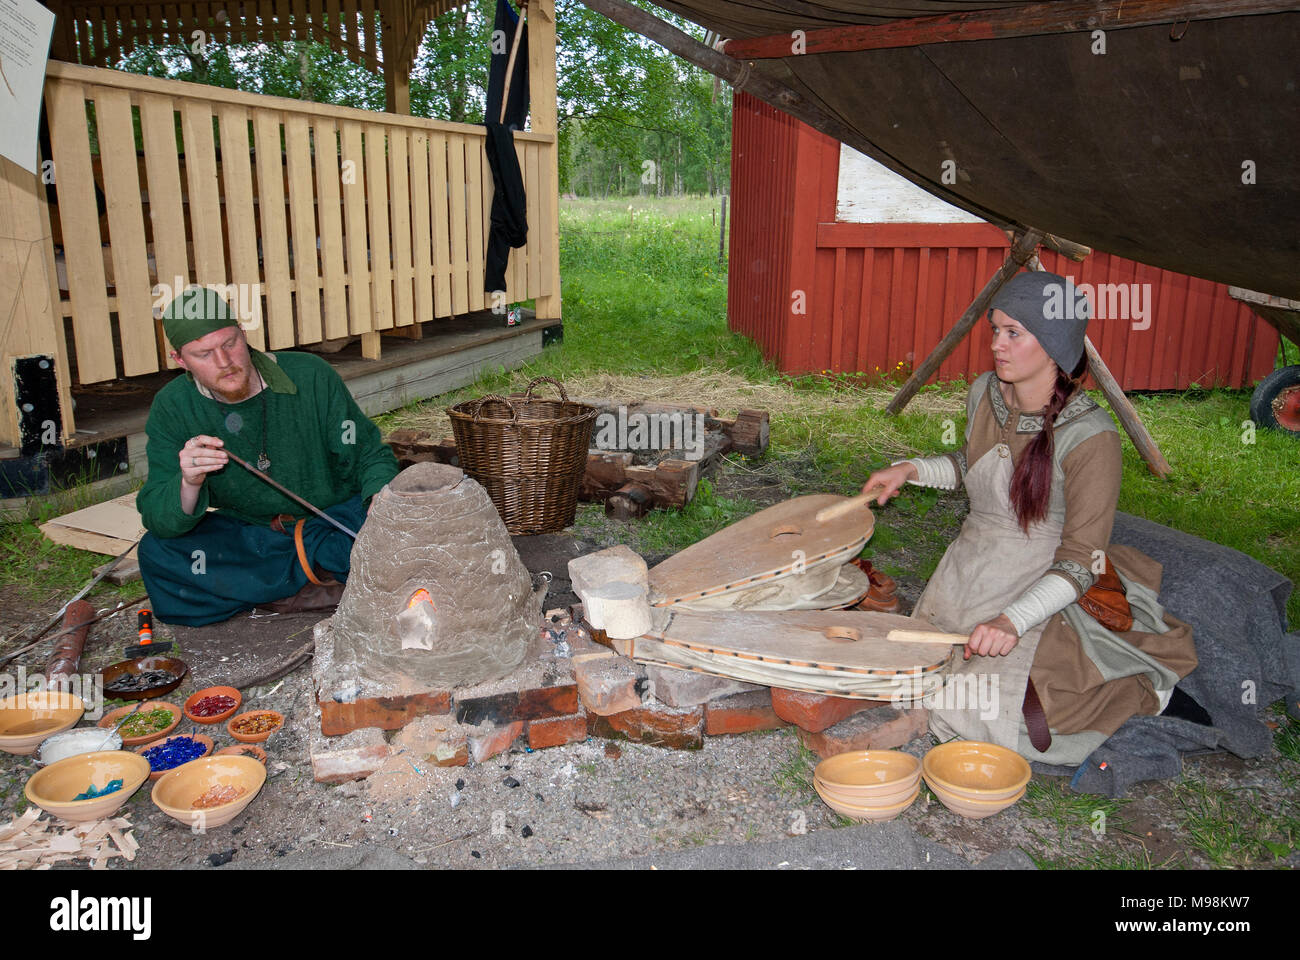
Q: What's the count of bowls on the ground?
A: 15